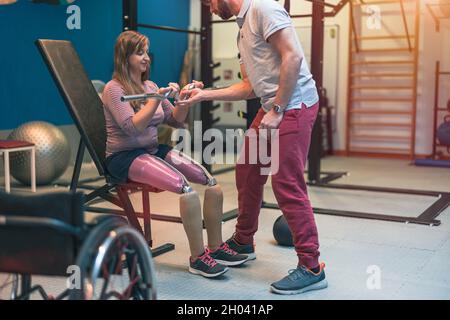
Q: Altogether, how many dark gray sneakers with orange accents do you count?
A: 2